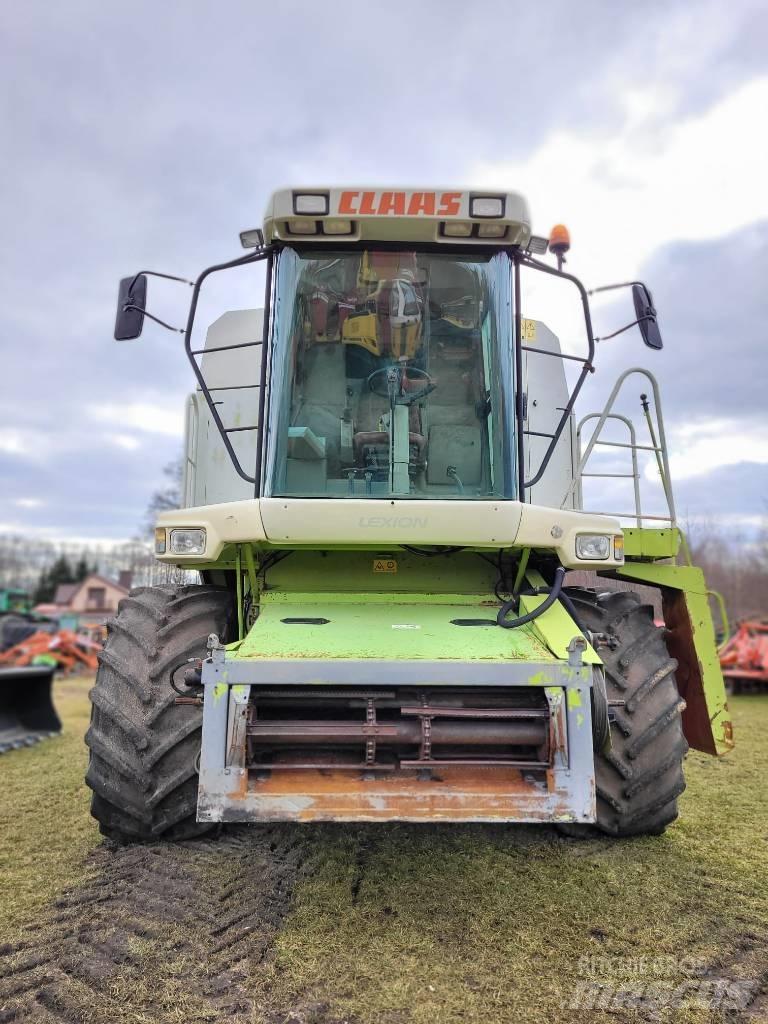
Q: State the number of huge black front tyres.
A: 2